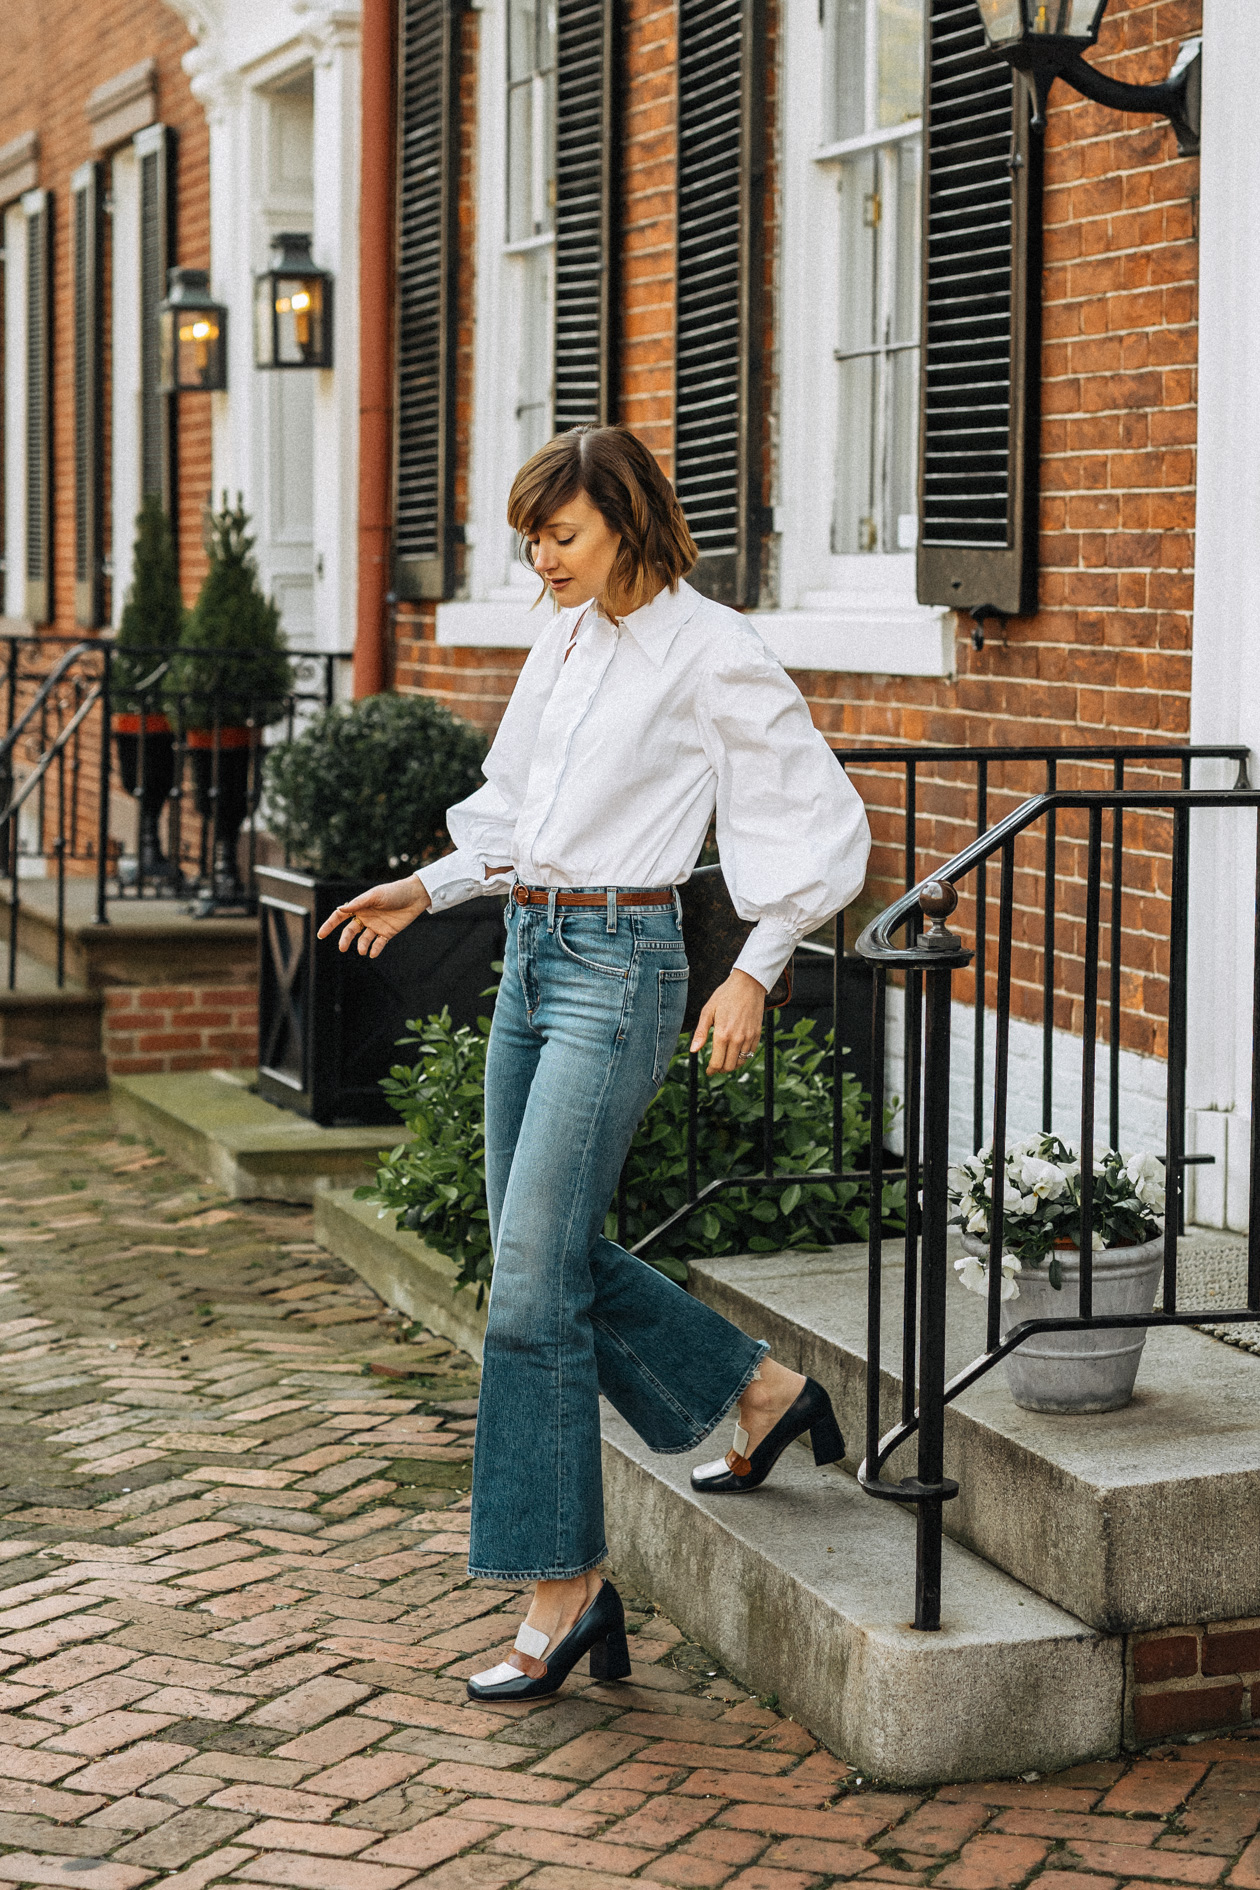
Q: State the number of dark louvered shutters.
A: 7